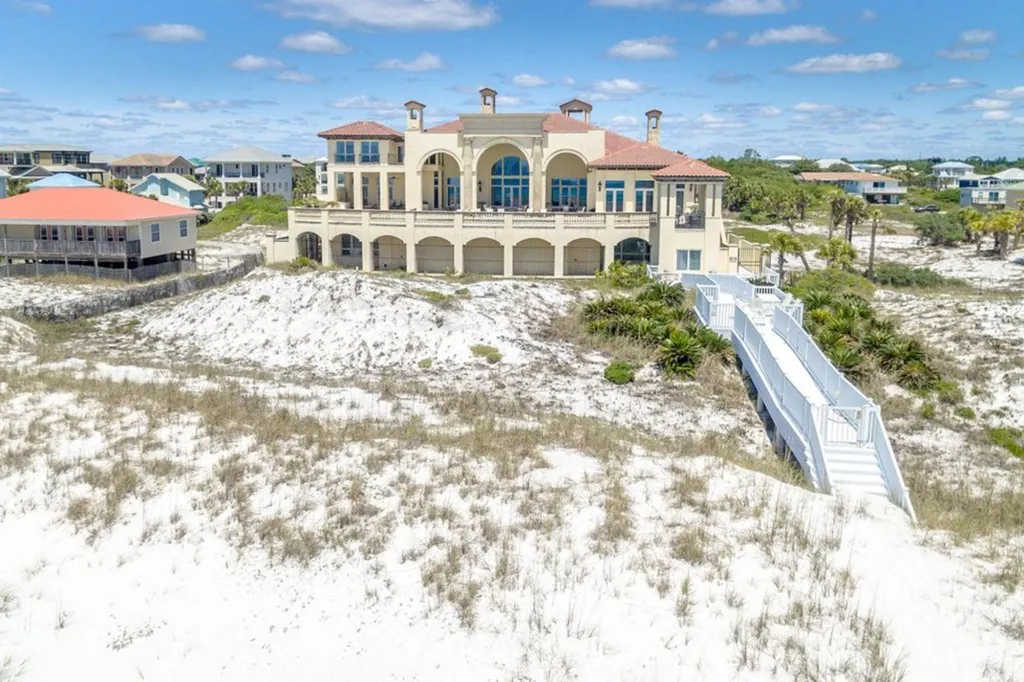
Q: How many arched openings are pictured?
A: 11